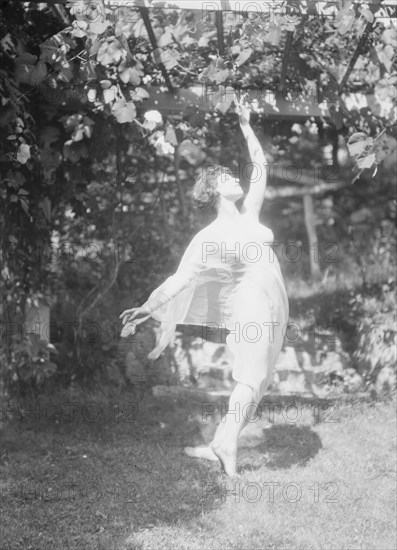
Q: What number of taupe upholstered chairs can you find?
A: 0